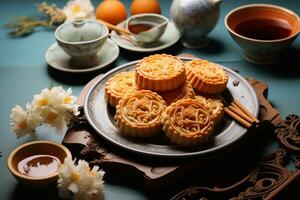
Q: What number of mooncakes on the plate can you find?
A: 7